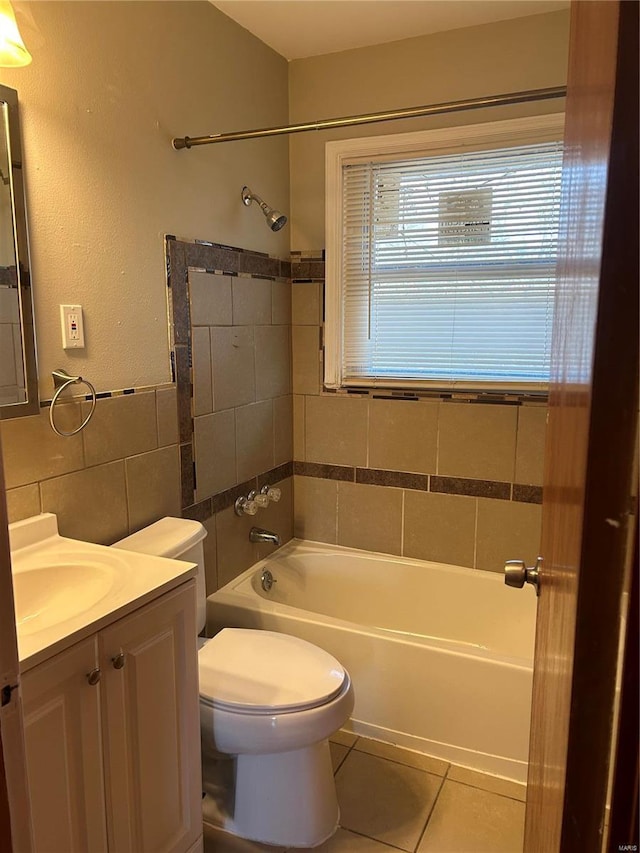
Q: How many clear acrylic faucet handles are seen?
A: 3